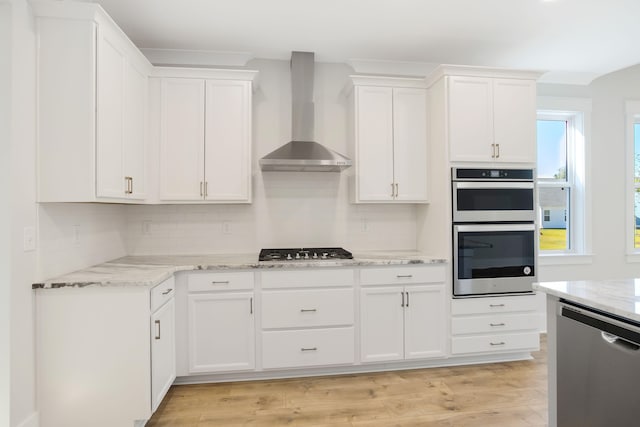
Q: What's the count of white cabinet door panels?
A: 12